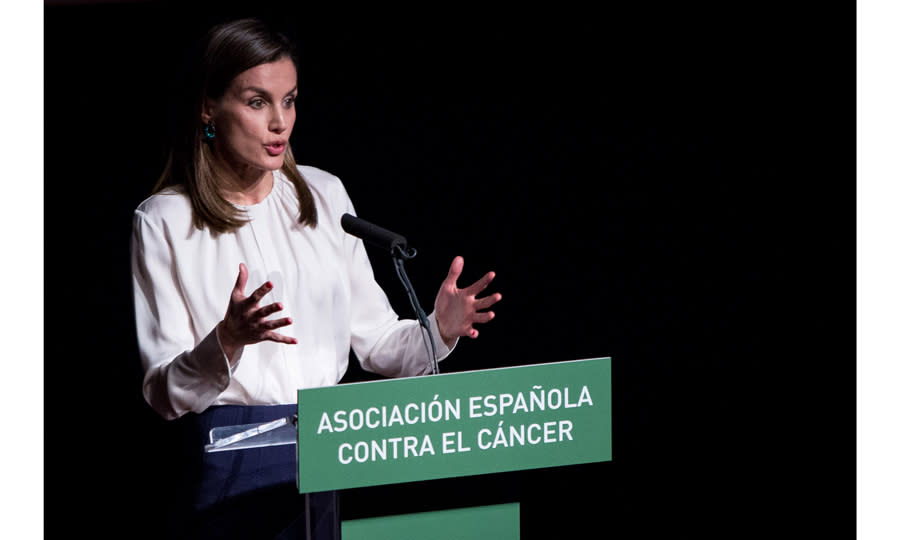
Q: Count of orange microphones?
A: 0